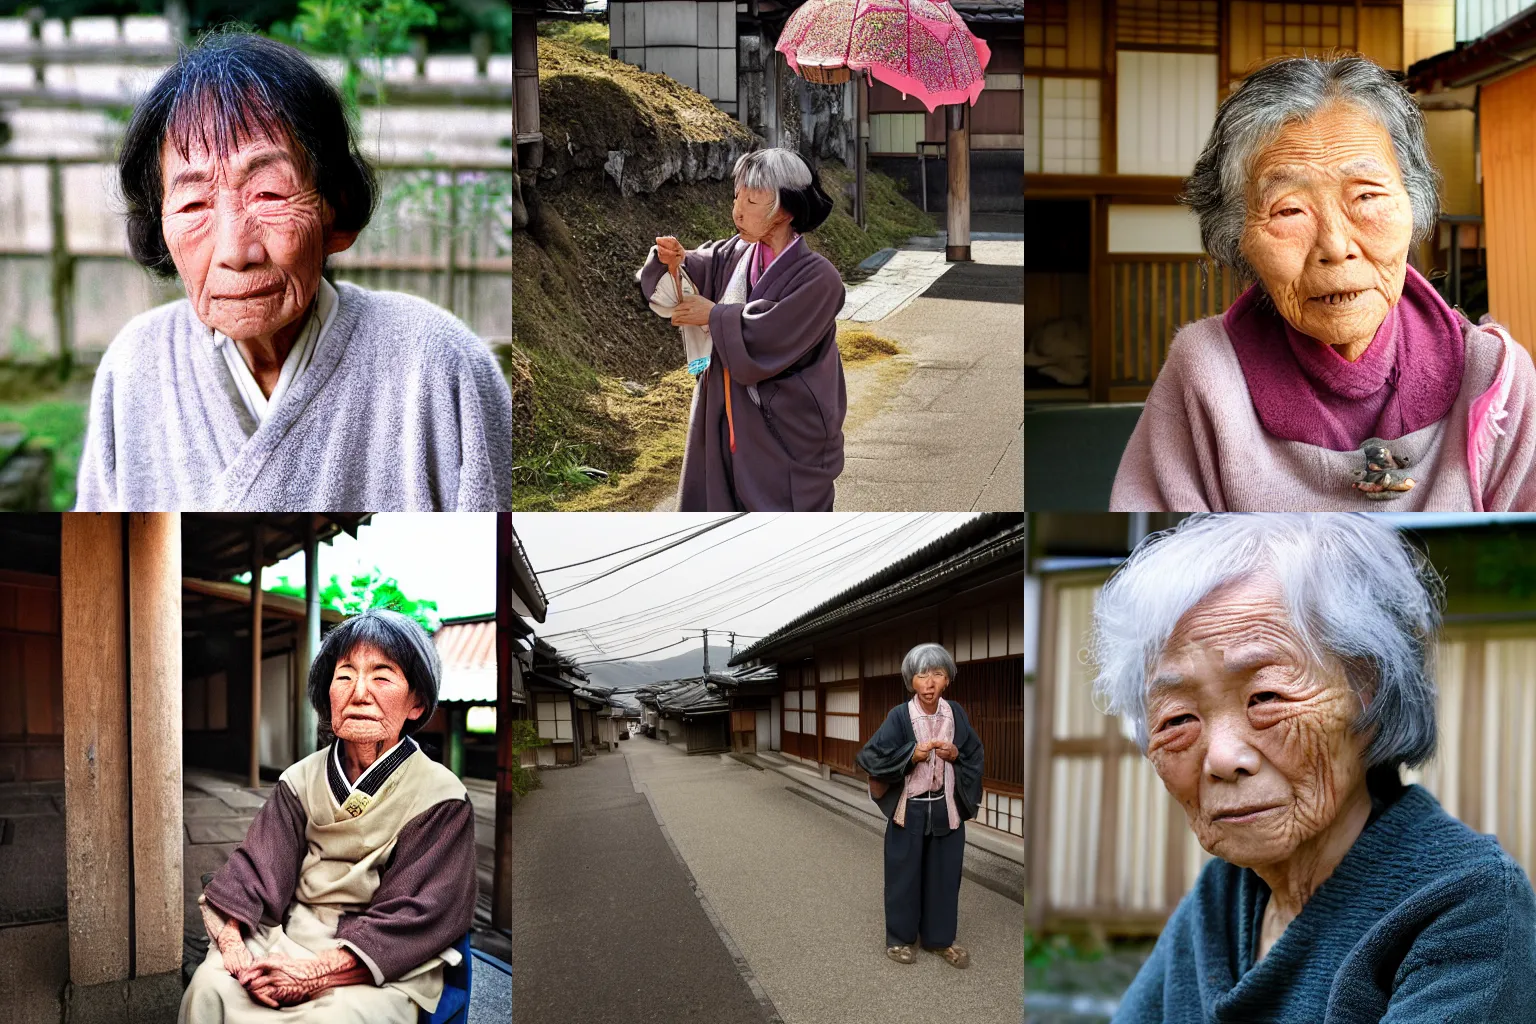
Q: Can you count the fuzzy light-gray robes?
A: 1